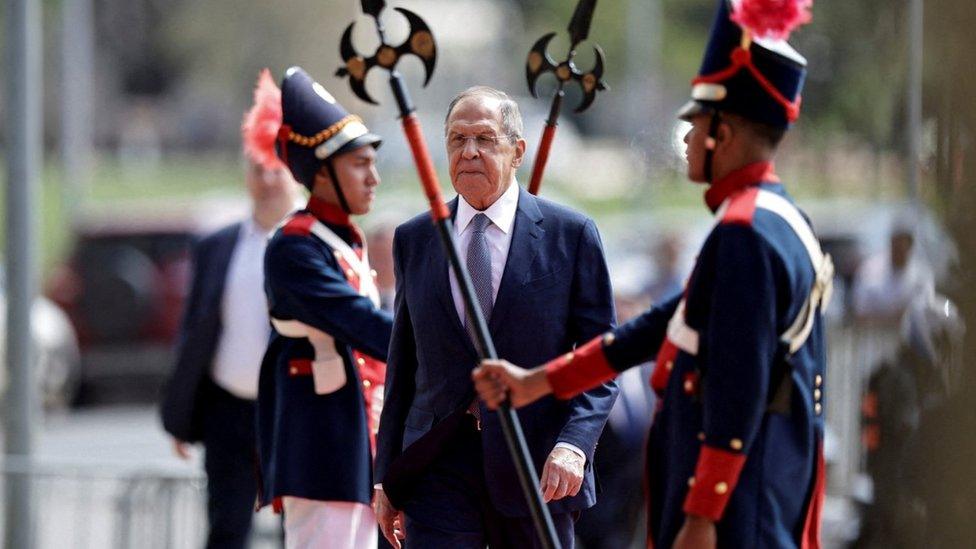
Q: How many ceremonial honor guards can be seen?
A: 2